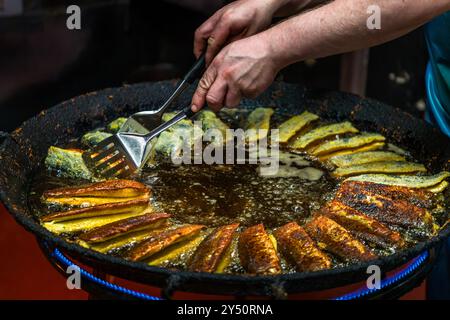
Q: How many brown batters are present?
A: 11